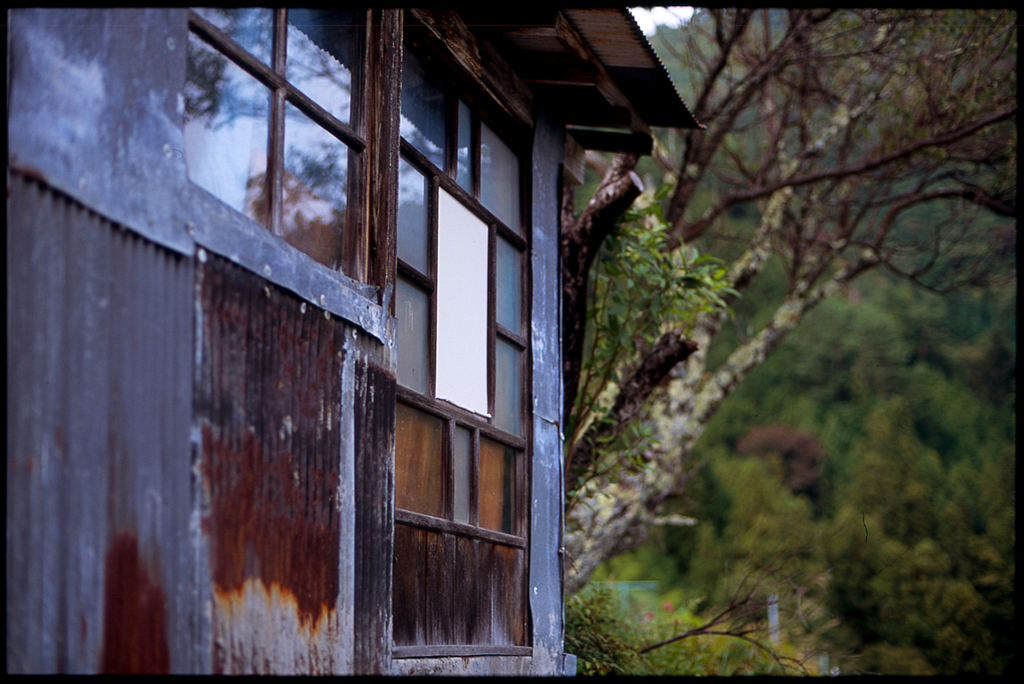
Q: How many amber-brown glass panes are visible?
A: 2